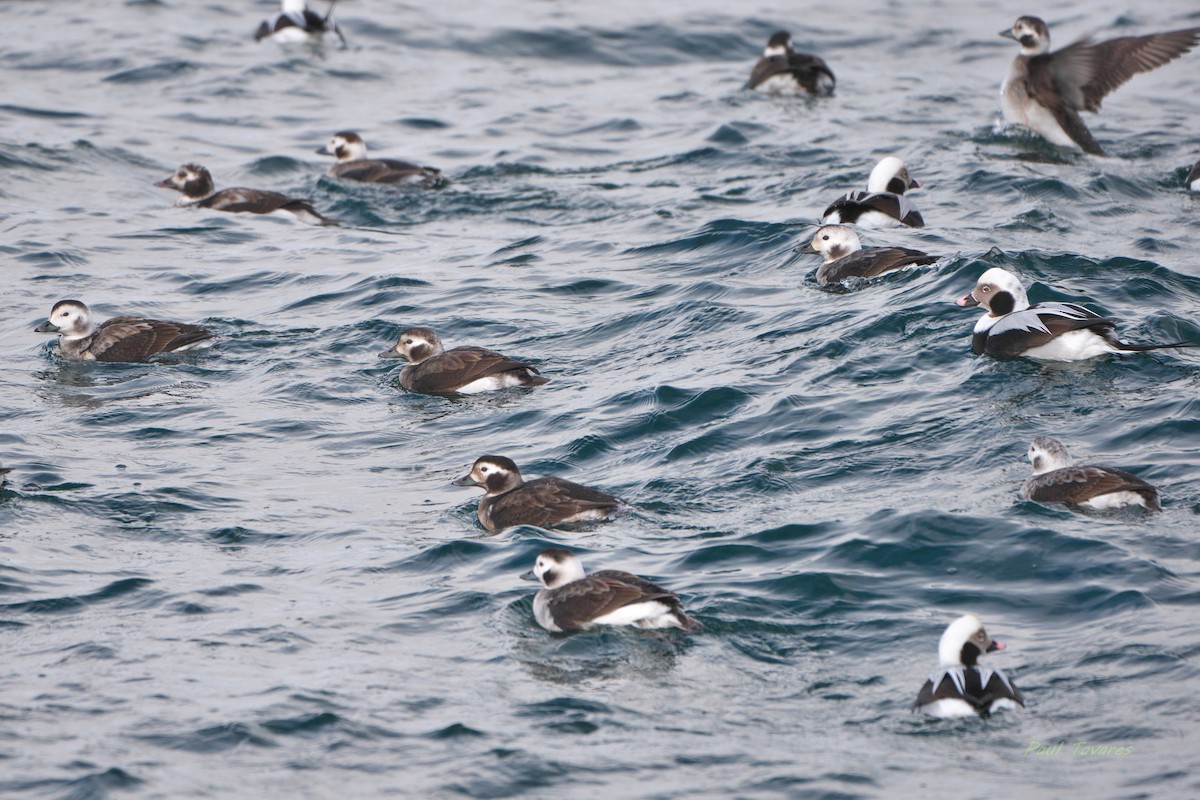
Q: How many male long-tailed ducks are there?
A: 4